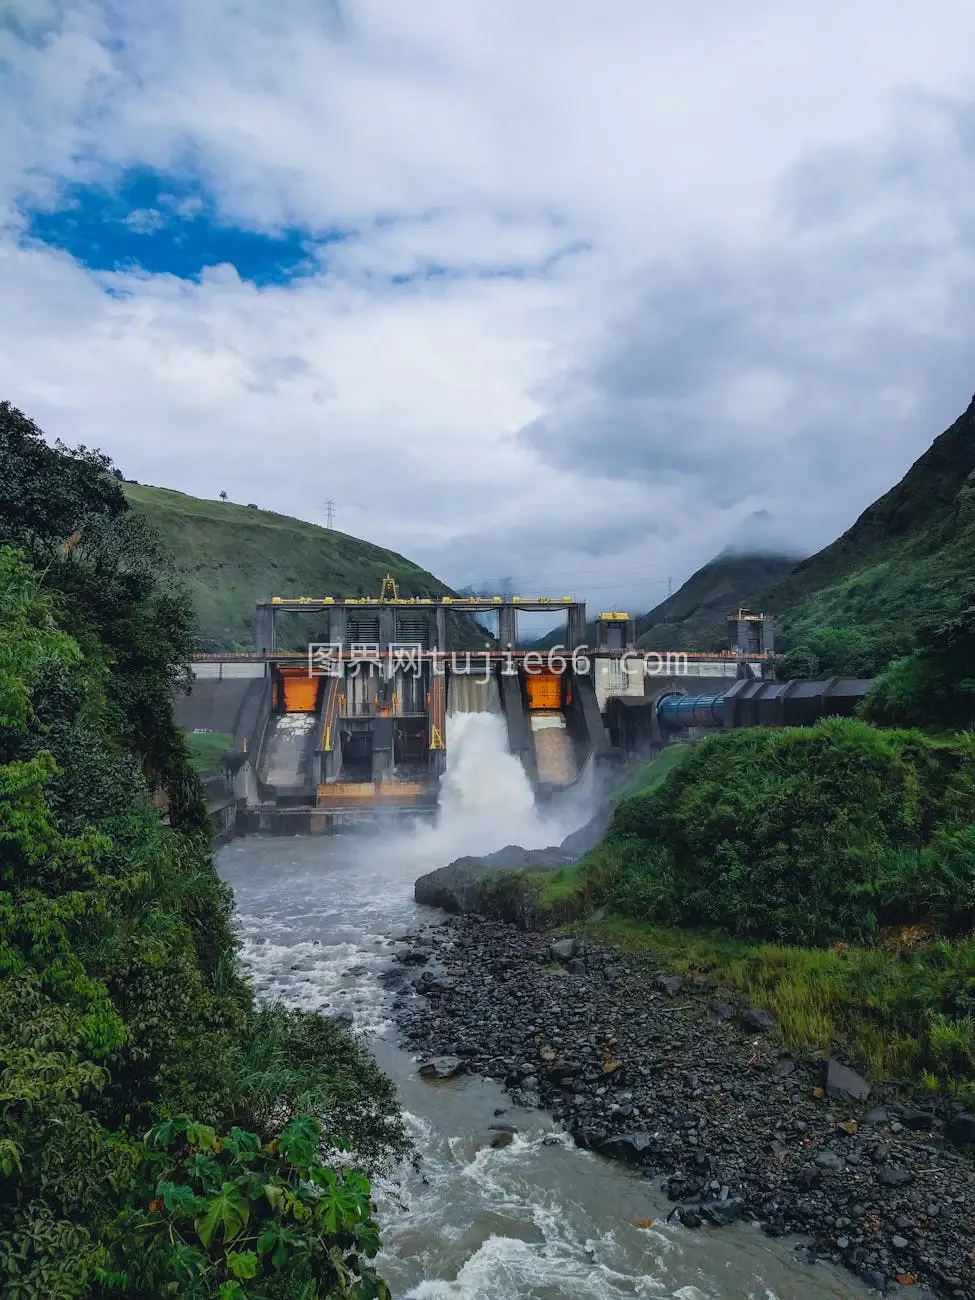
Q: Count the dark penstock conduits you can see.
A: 1